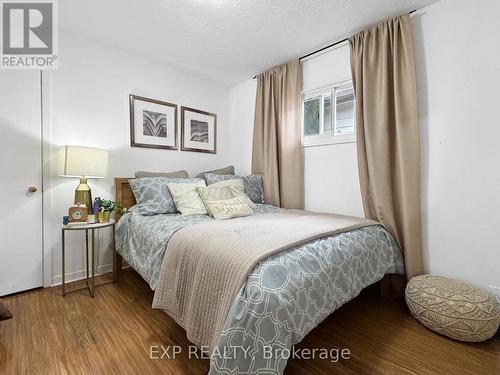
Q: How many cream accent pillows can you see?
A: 2